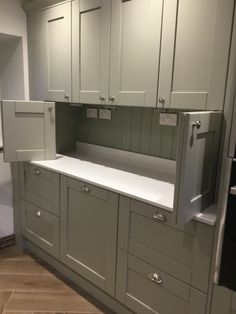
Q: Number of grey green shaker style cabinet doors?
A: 7